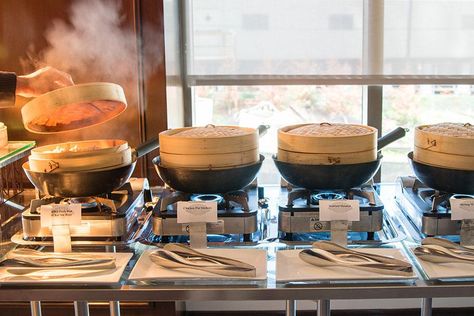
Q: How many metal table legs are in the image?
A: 6